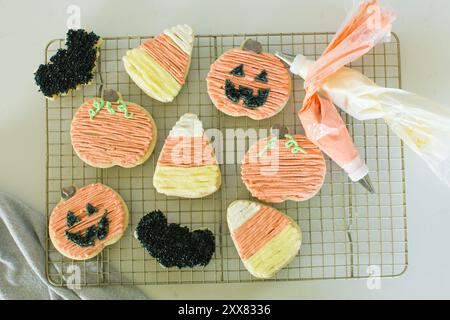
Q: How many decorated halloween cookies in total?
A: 9